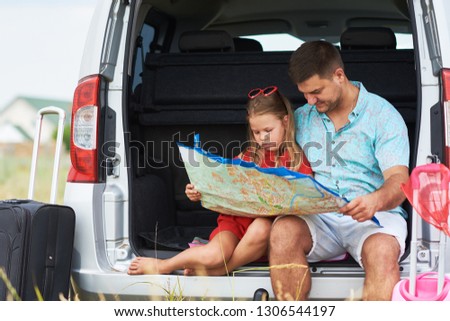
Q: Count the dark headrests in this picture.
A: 3